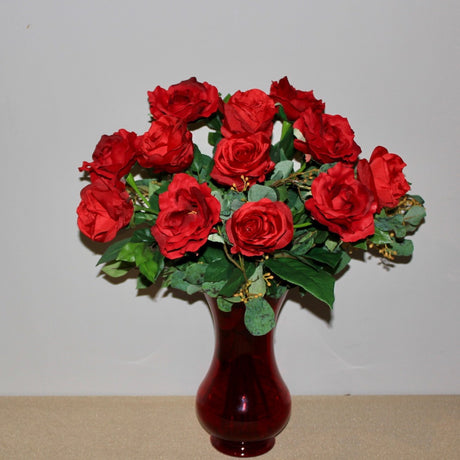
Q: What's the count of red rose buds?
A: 12